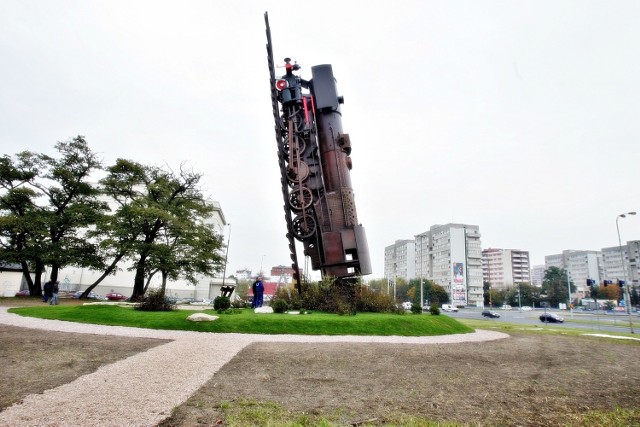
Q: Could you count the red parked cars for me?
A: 2